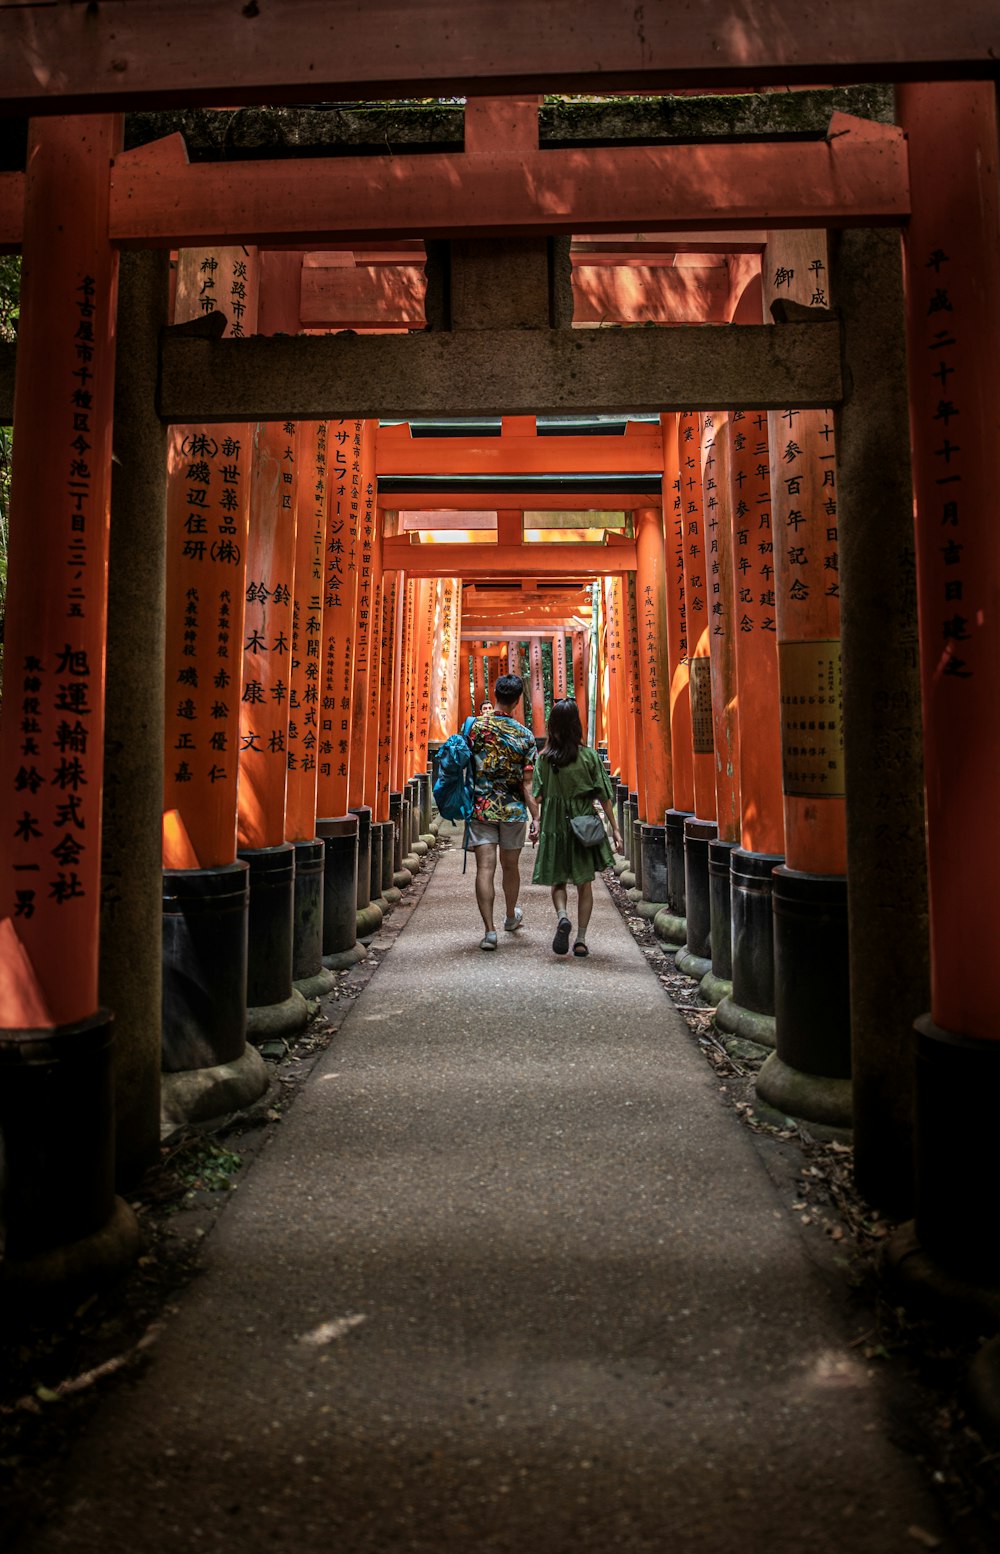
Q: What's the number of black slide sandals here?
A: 2